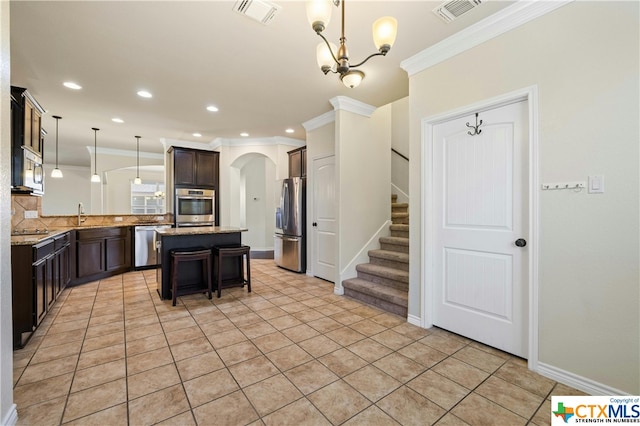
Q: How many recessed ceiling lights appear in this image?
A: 7